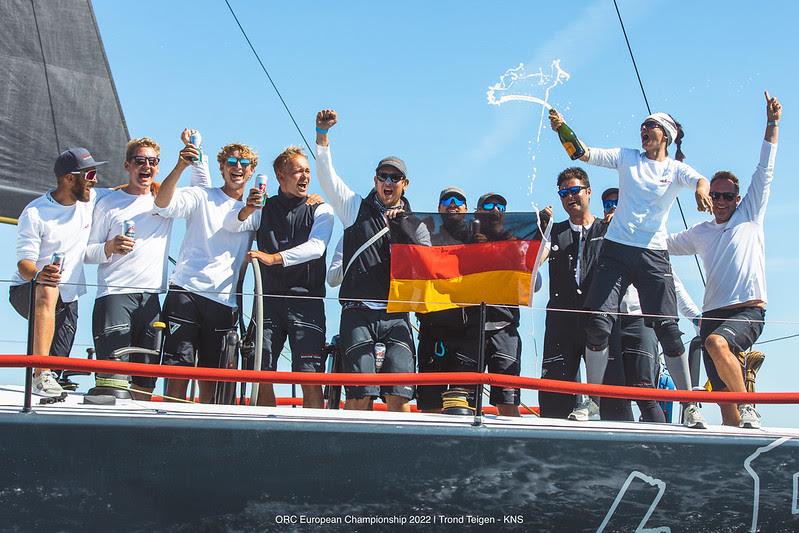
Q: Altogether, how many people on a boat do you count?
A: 11